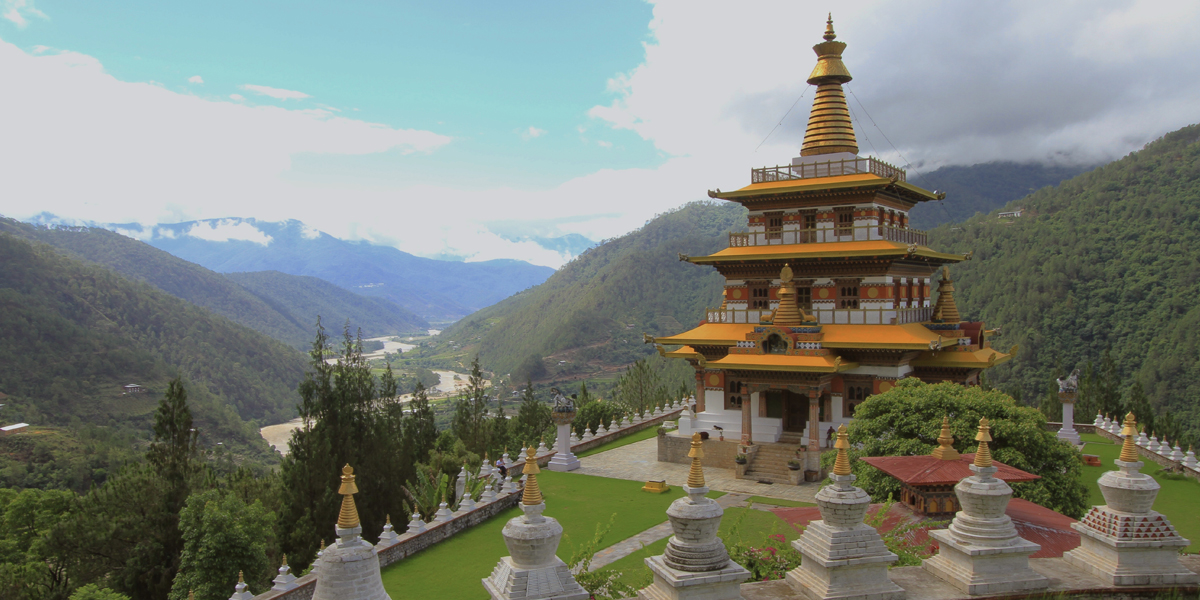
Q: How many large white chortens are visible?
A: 6